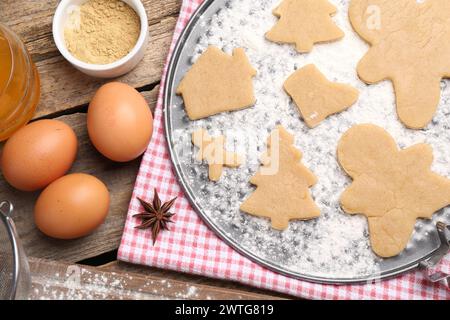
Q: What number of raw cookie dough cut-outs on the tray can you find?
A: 7